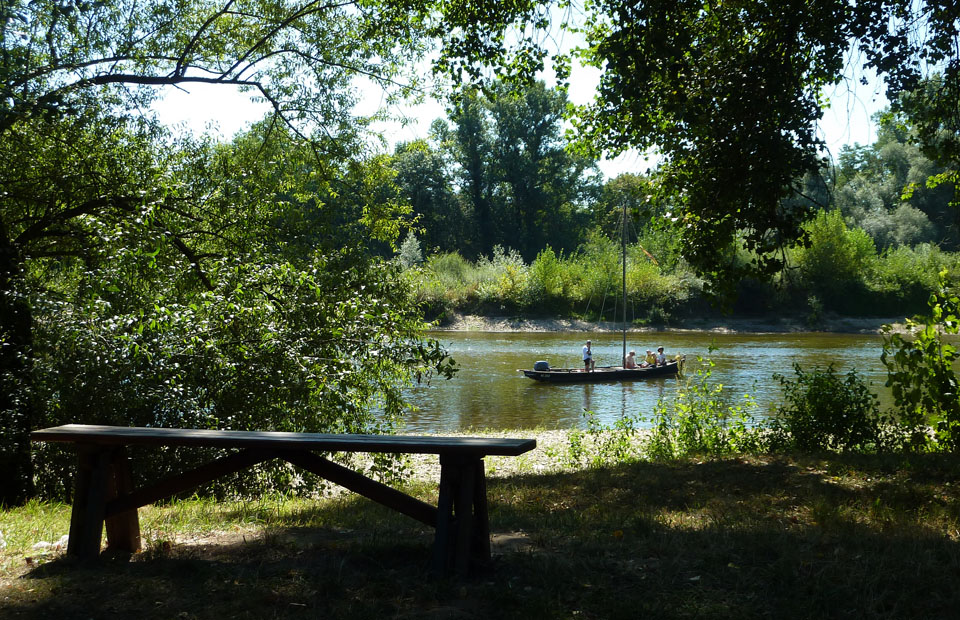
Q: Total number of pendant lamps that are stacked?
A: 0